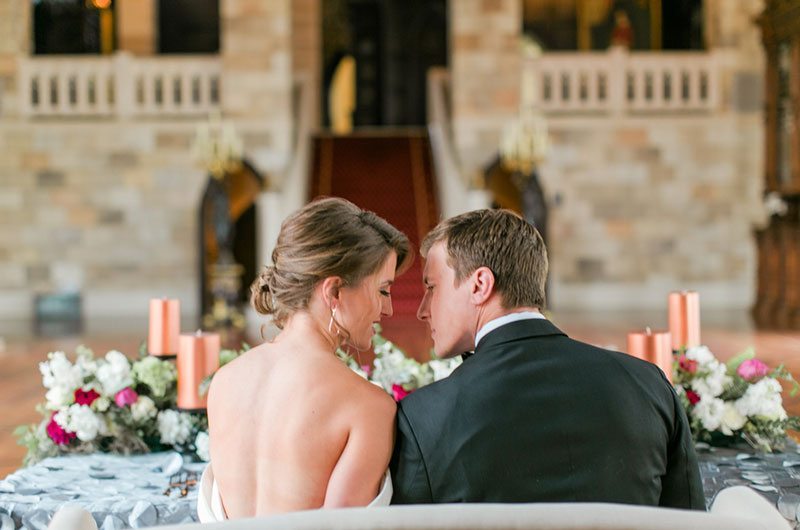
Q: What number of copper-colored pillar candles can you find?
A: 4